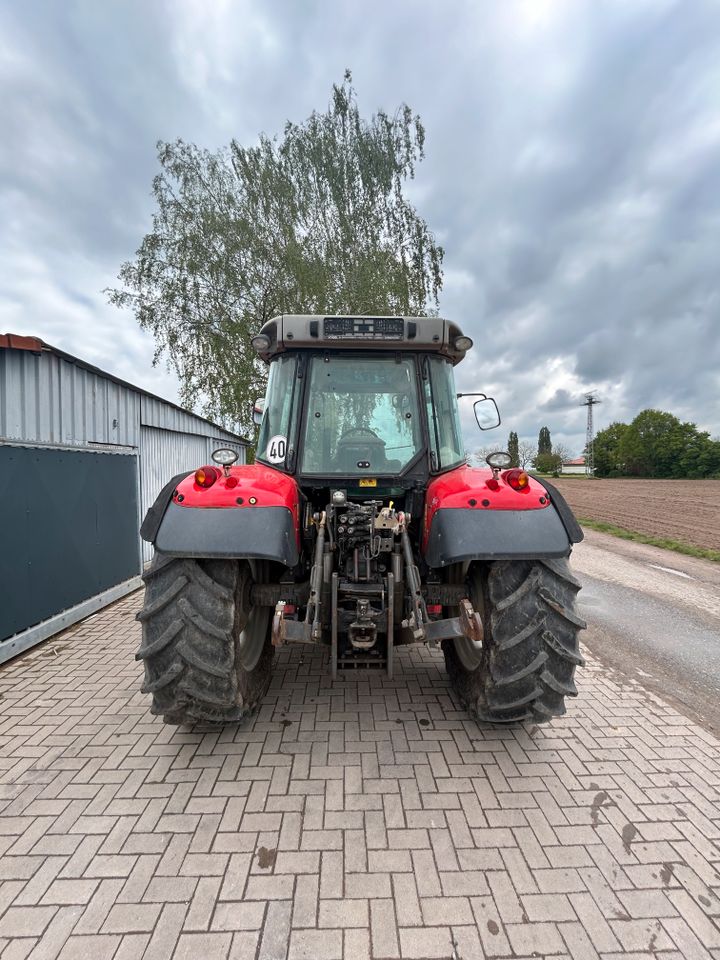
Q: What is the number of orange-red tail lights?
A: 2